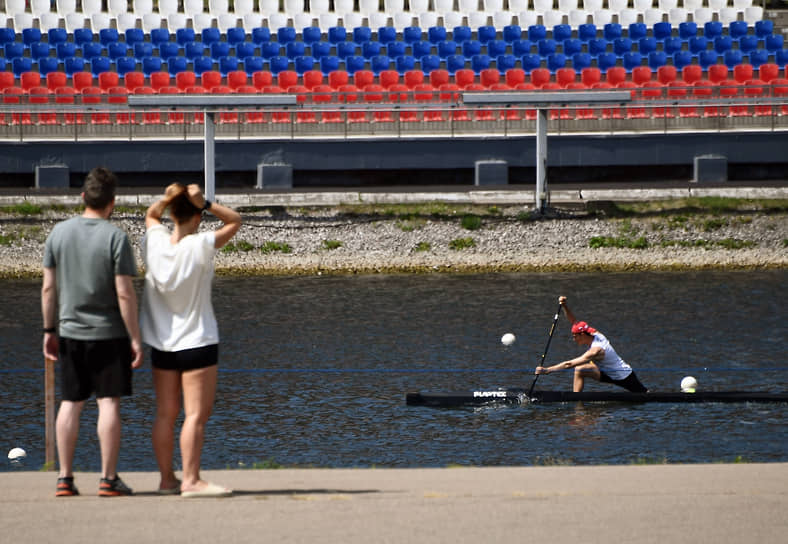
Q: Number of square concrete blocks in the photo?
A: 4